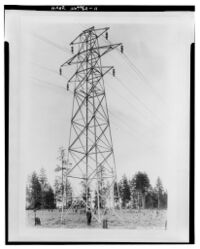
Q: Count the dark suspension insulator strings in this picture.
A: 6